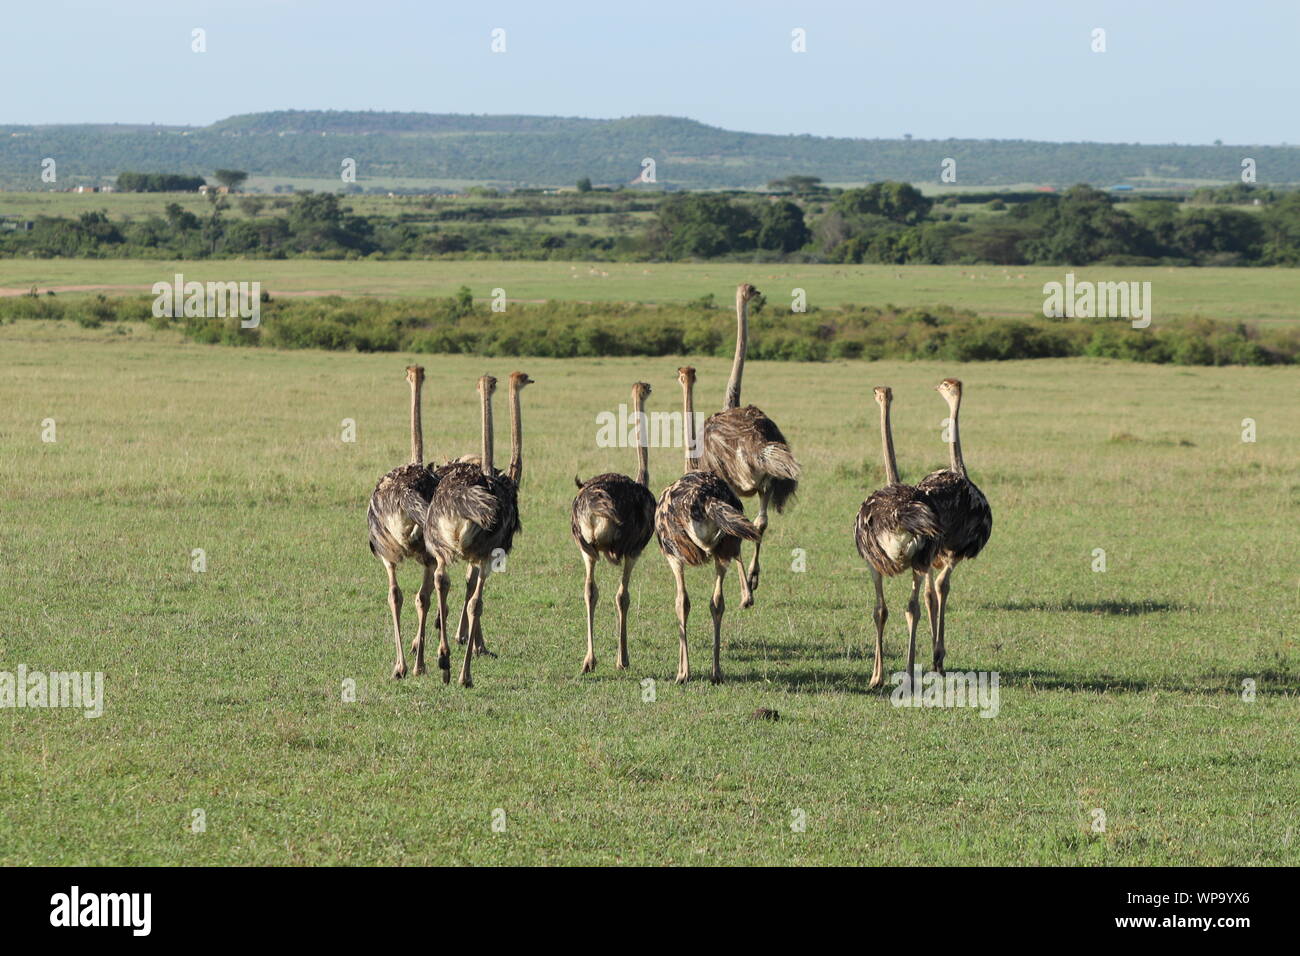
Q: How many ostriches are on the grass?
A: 8